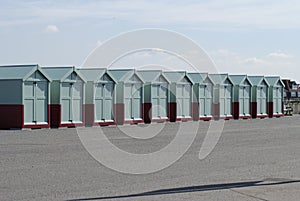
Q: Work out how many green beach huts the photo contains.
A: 11